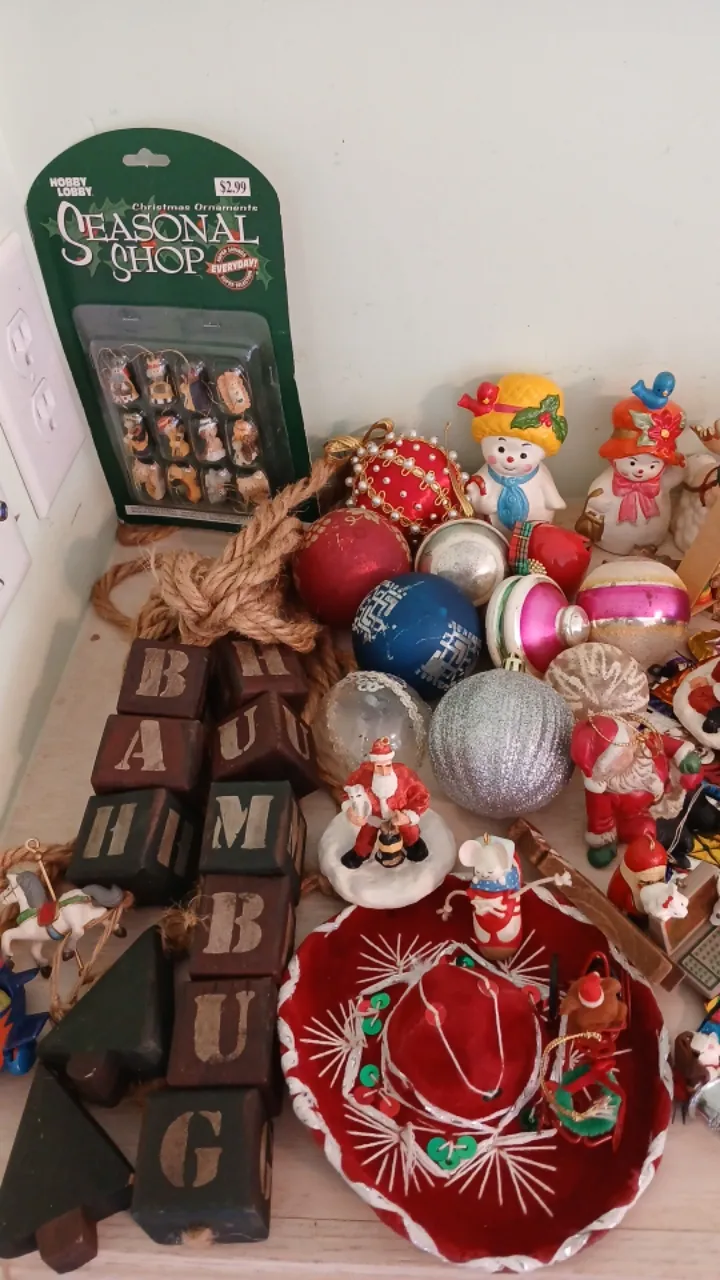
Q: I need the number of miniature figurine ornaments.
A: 12